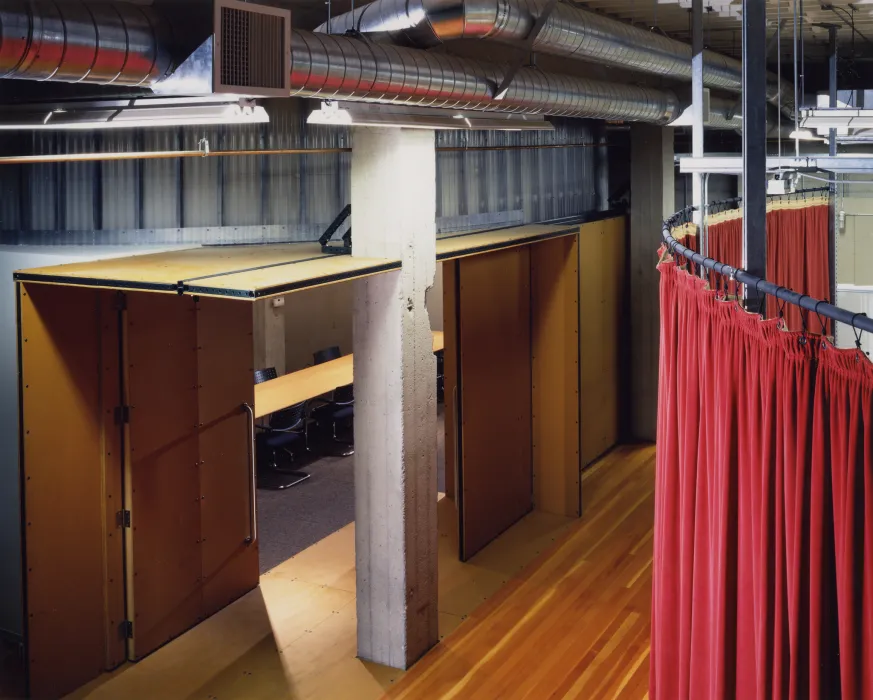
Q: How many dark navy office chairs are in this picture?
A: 4